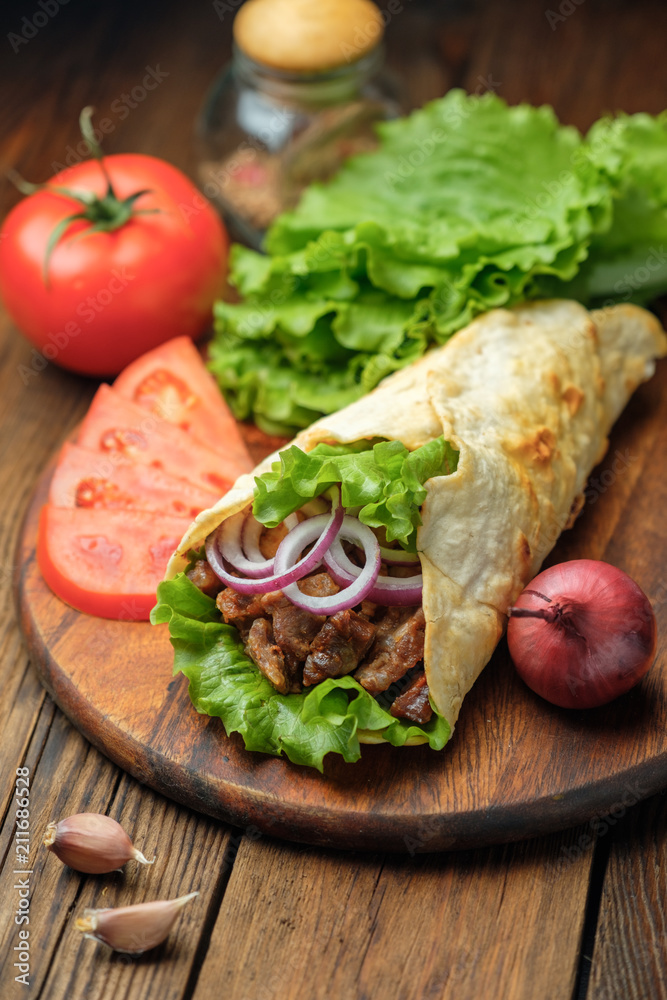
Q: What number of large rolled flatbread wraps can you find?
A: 1